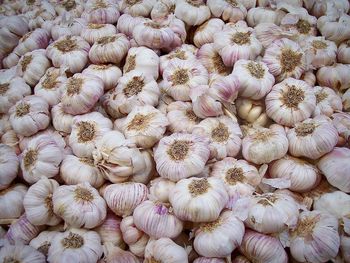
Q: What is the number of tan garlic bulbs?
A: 1